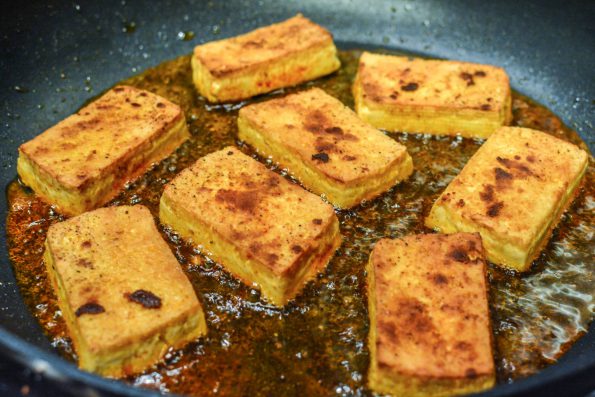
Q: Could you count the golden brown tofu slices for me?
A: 8